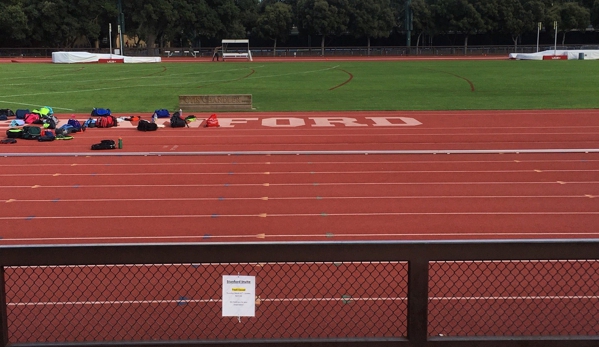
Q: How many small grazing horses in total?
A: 0